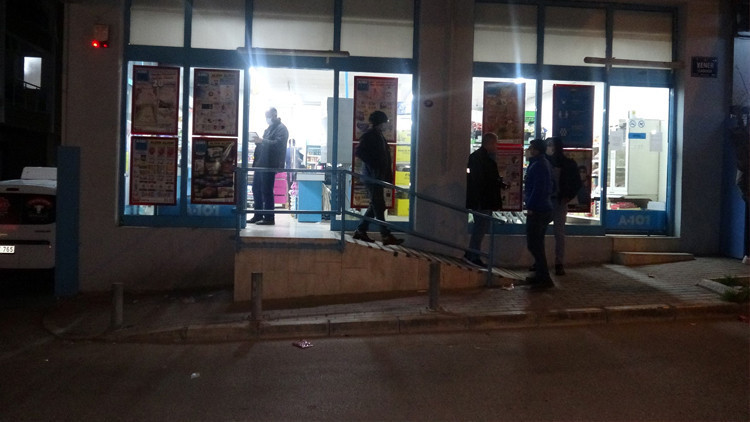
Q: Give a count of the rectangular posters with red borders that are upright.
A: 10